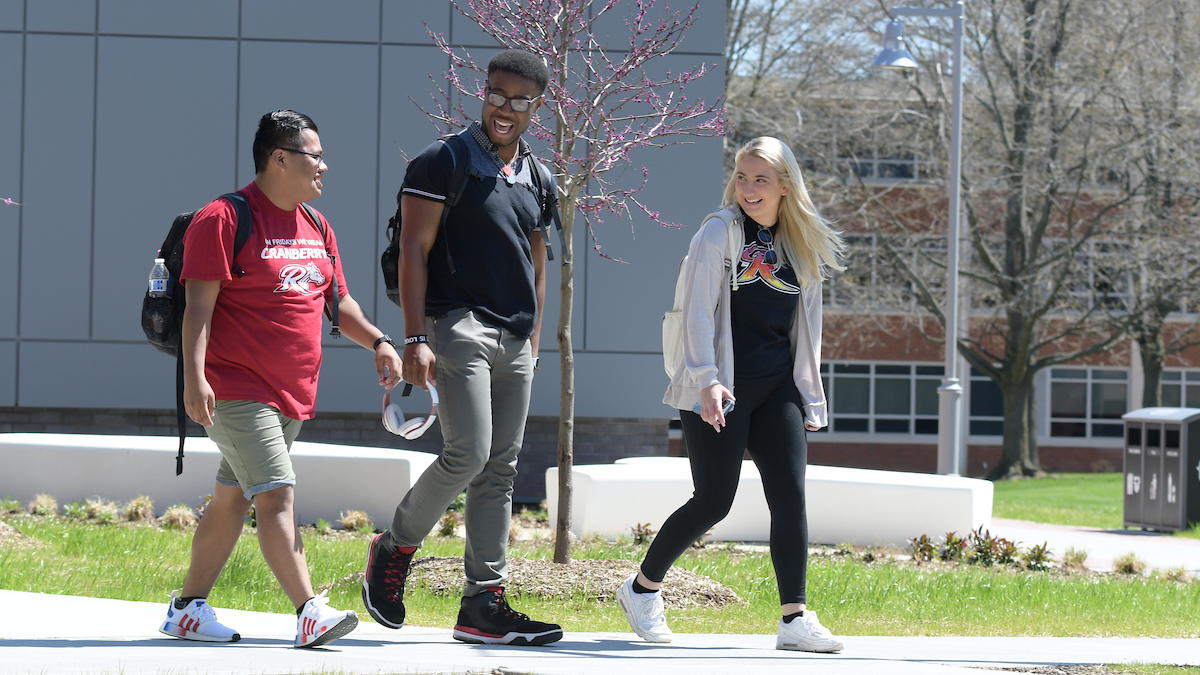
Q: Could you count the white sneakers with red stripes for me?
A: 2